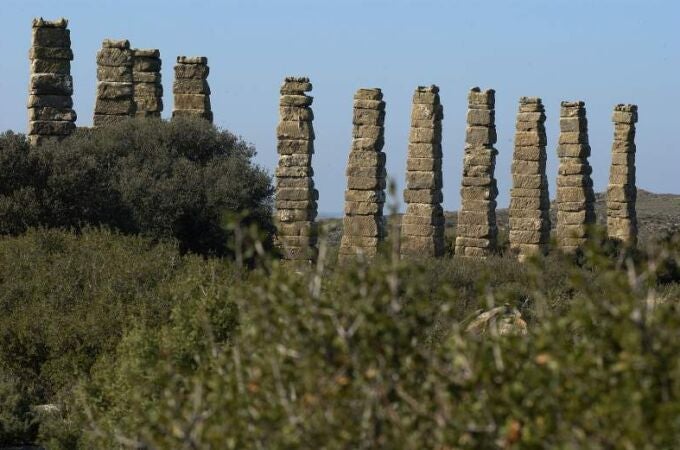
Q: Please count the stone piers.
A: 11